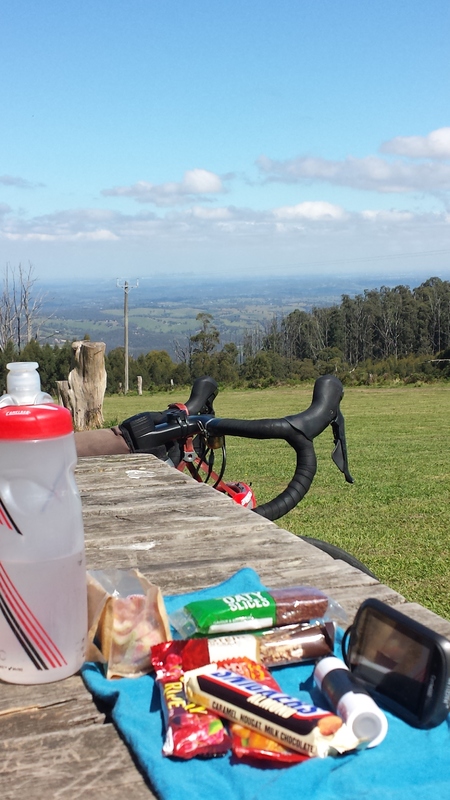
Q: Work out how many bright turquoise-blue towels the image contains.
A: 1